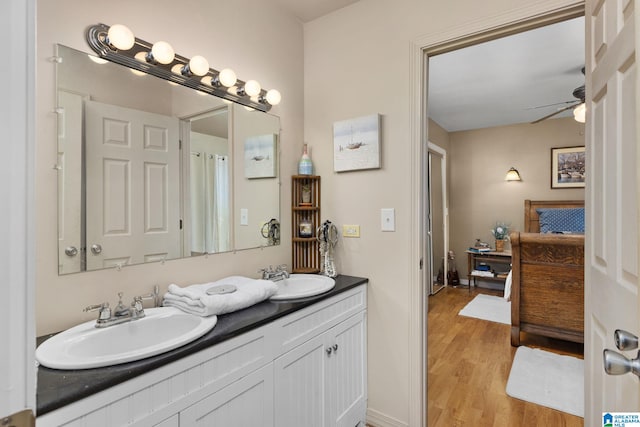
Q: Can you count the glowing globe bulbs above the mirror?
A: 6